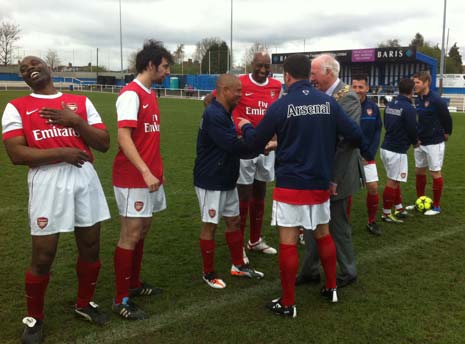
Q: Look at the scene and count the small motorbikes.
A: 0